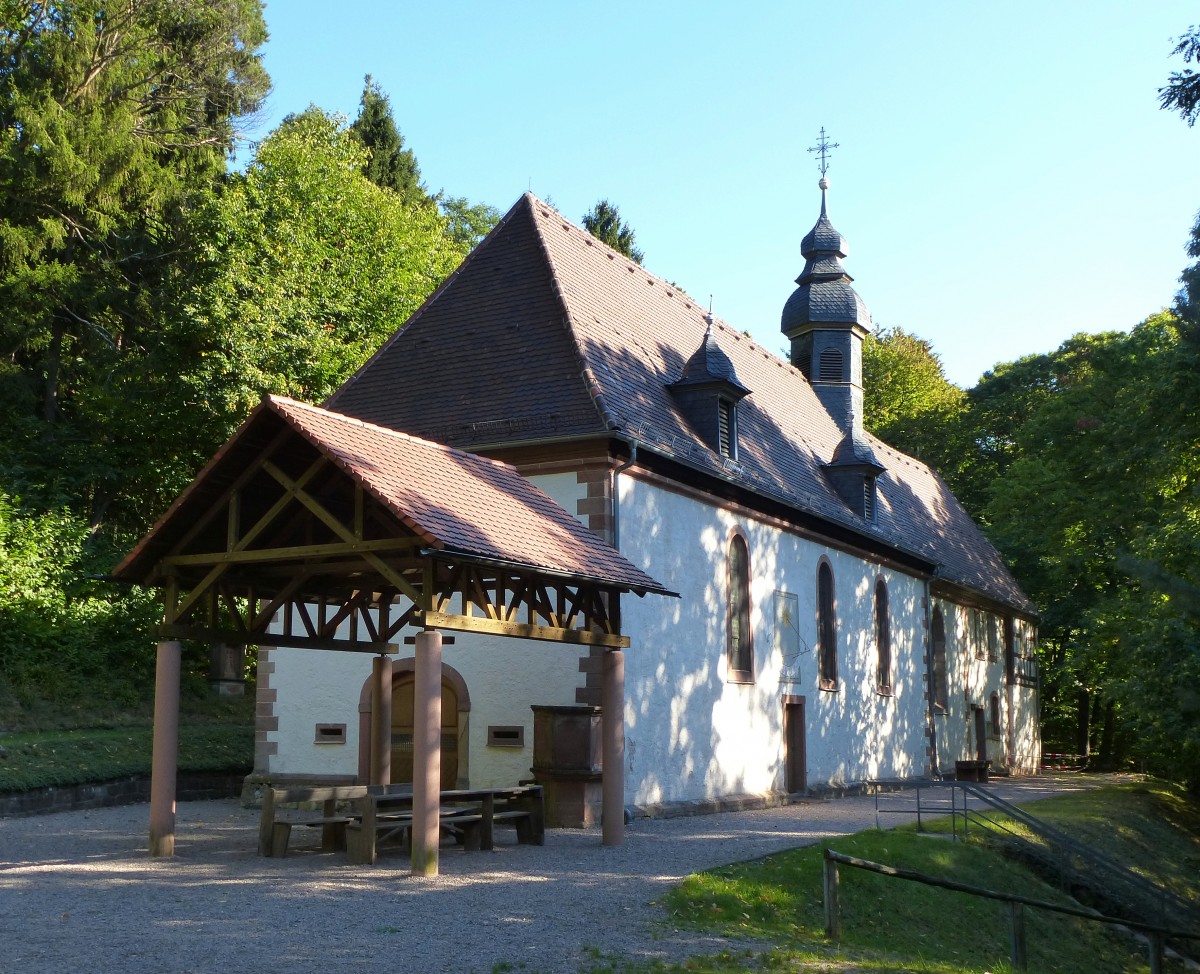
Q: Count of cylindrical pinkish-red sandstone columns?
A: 4